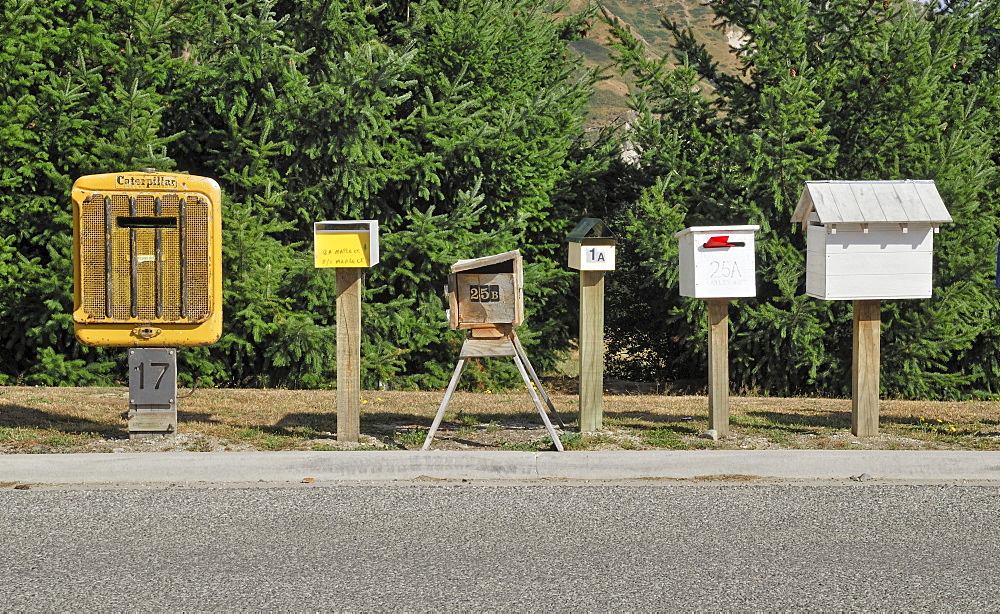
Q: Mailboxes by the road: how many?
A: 6